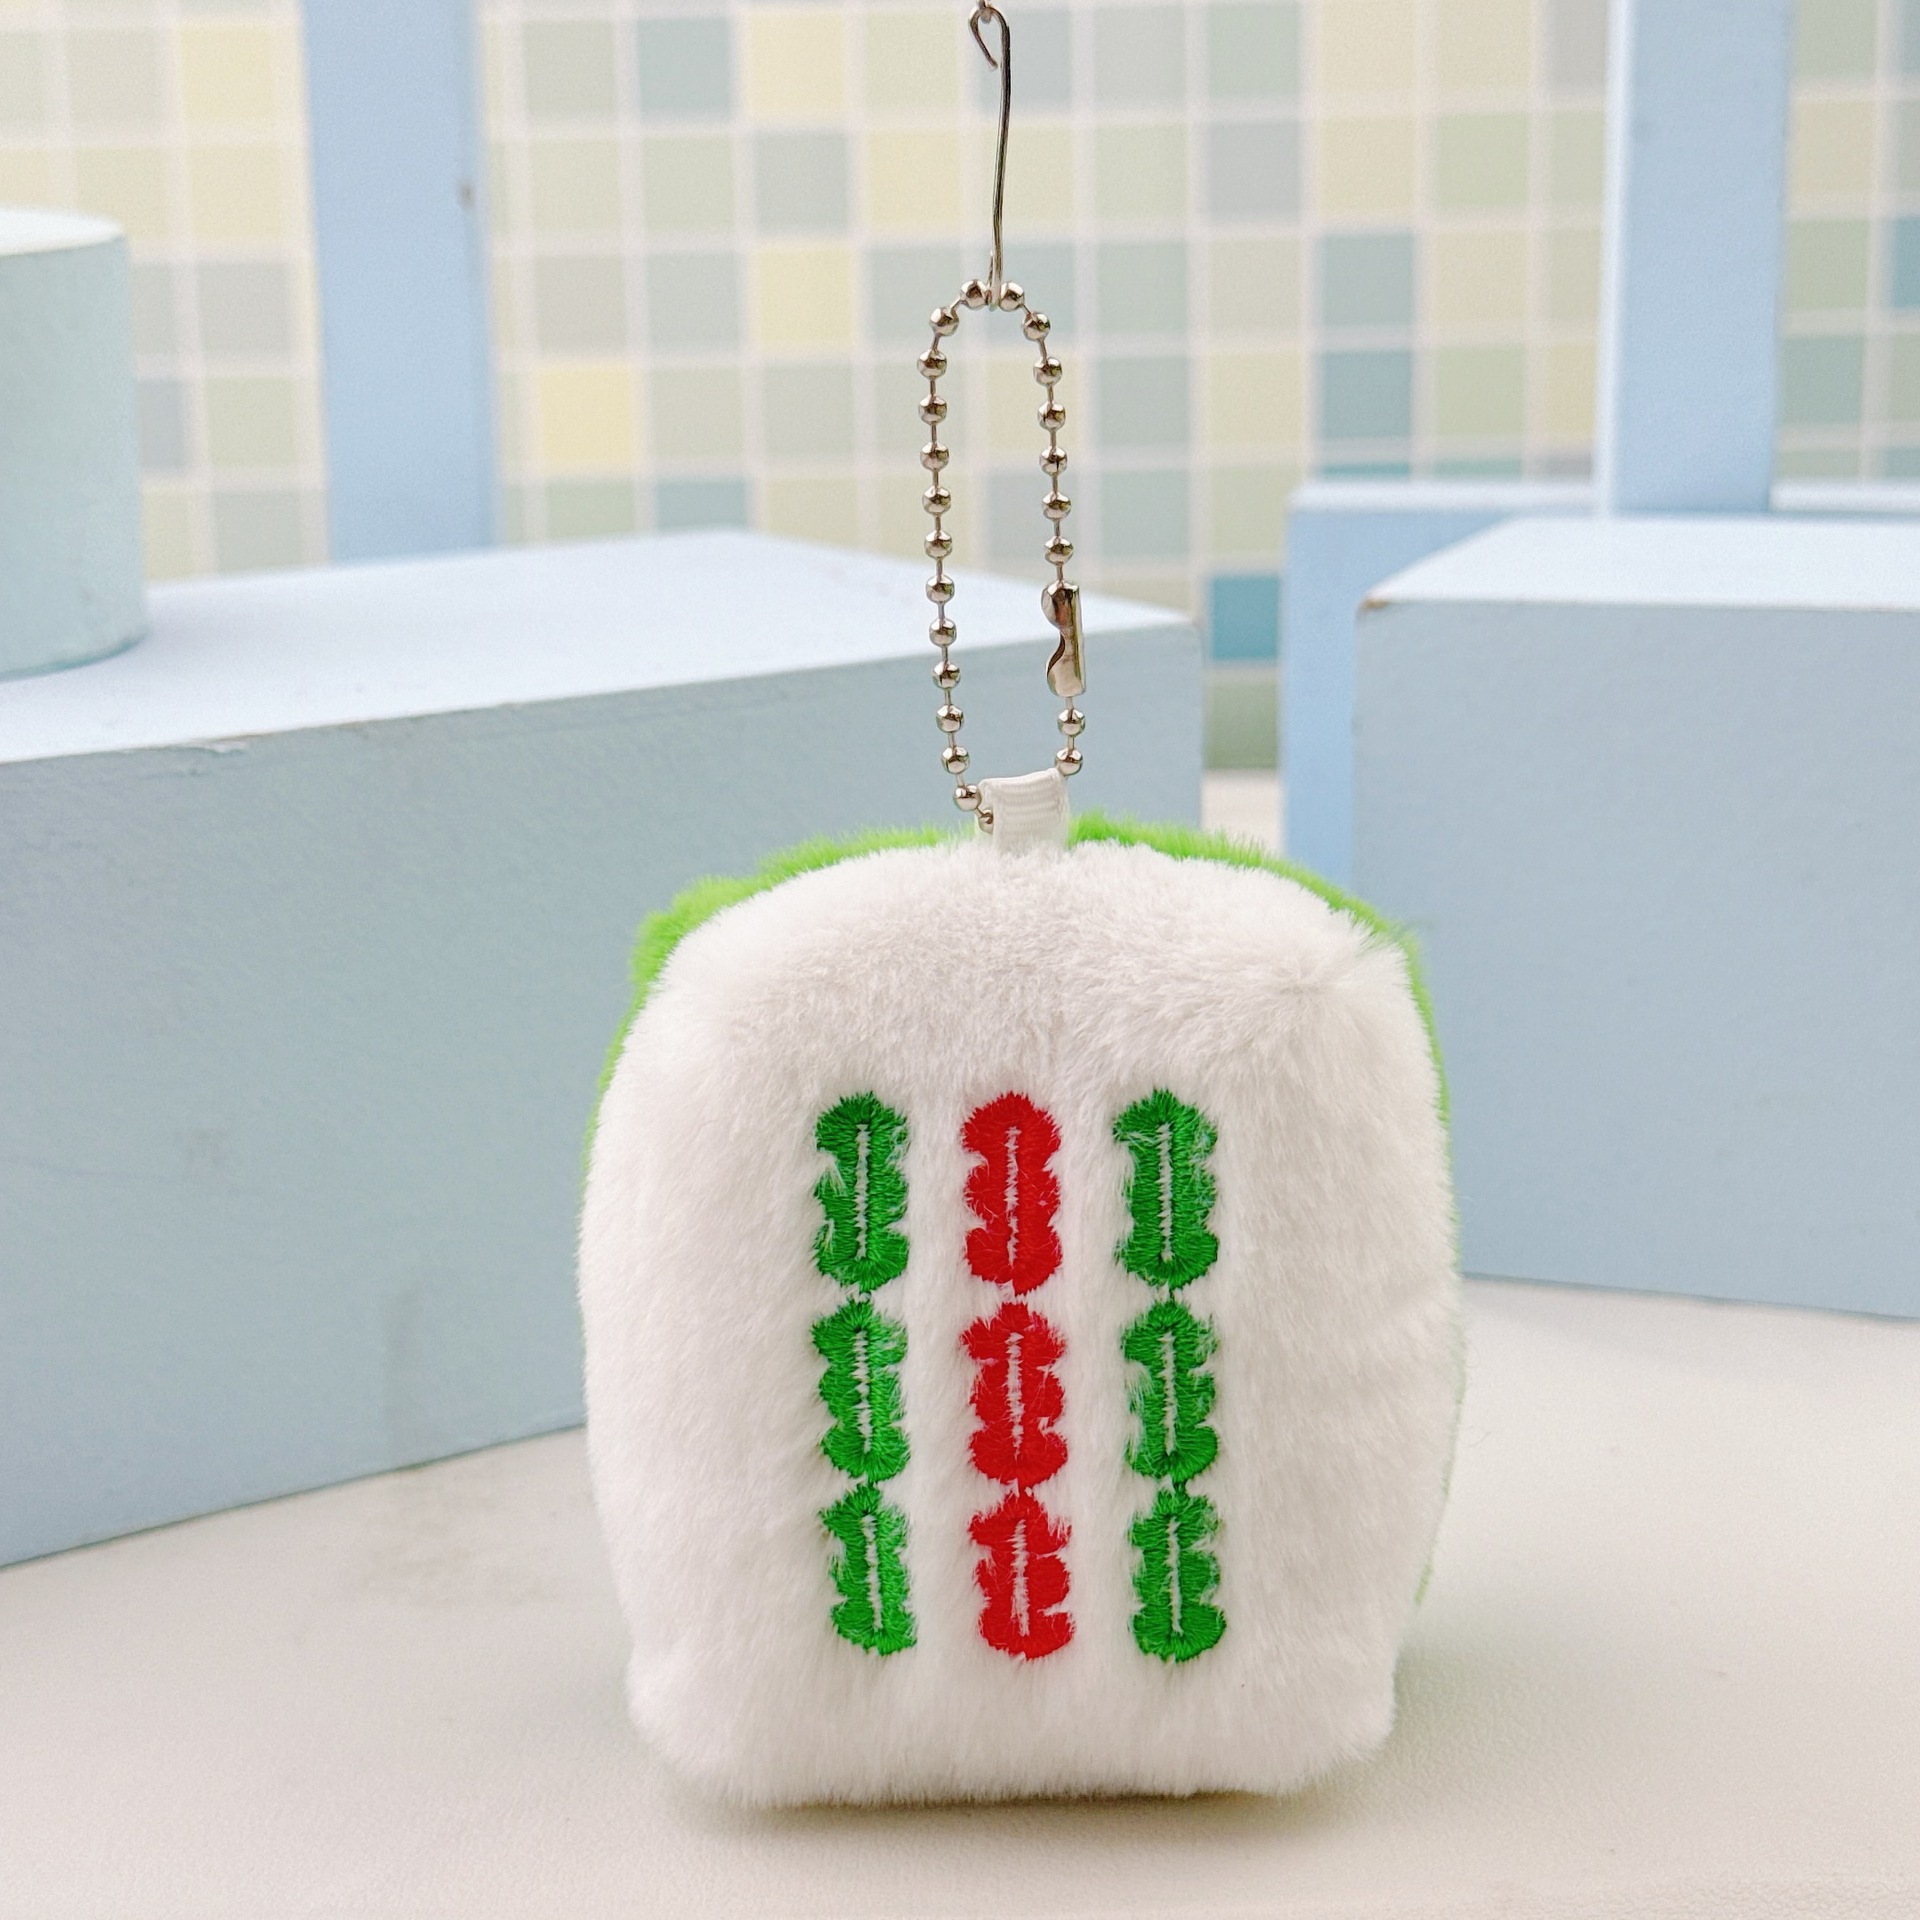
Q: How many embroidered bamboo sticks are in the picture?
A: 9